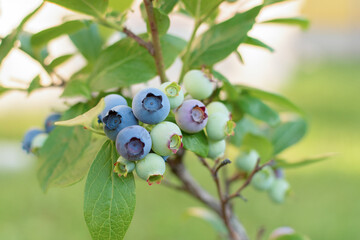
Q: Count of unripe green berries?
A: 12